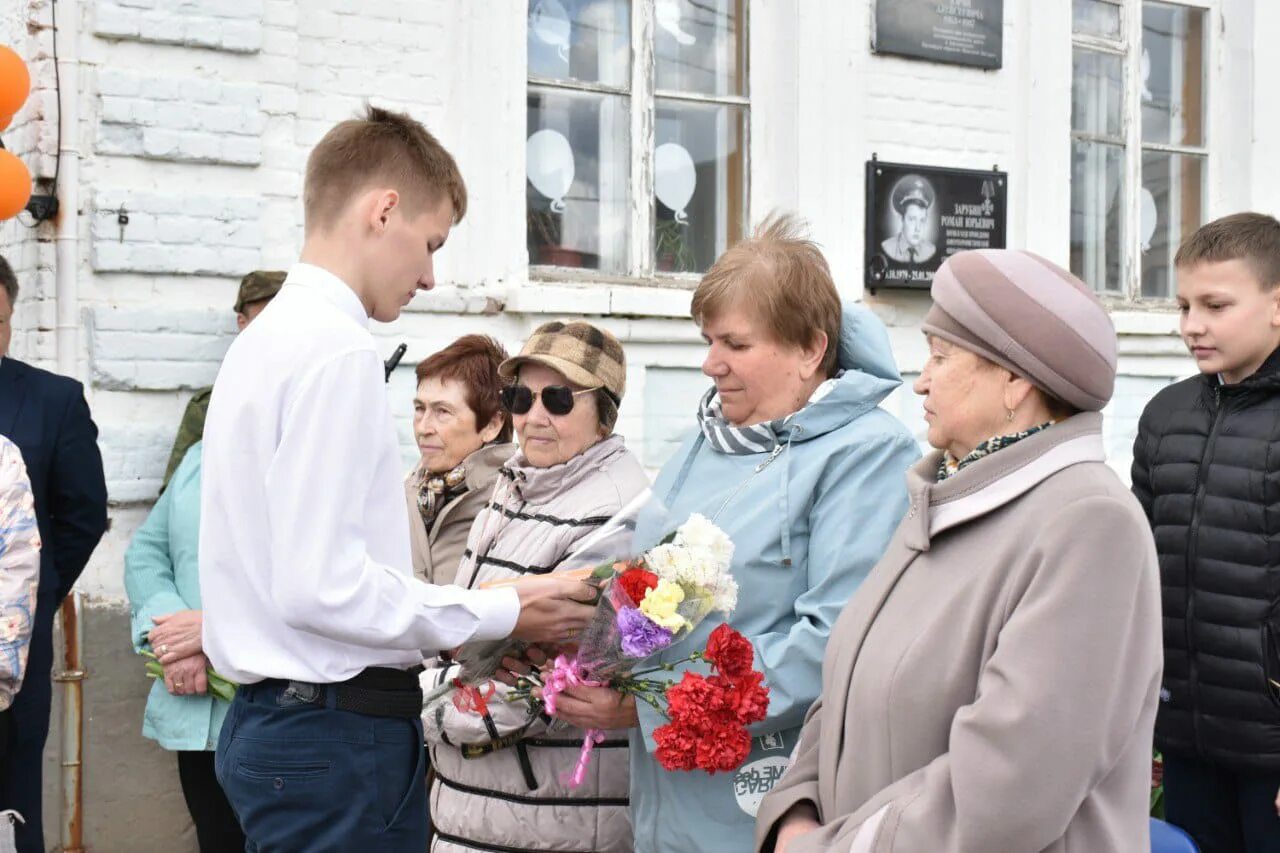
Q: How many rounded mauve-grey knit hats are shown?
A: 1